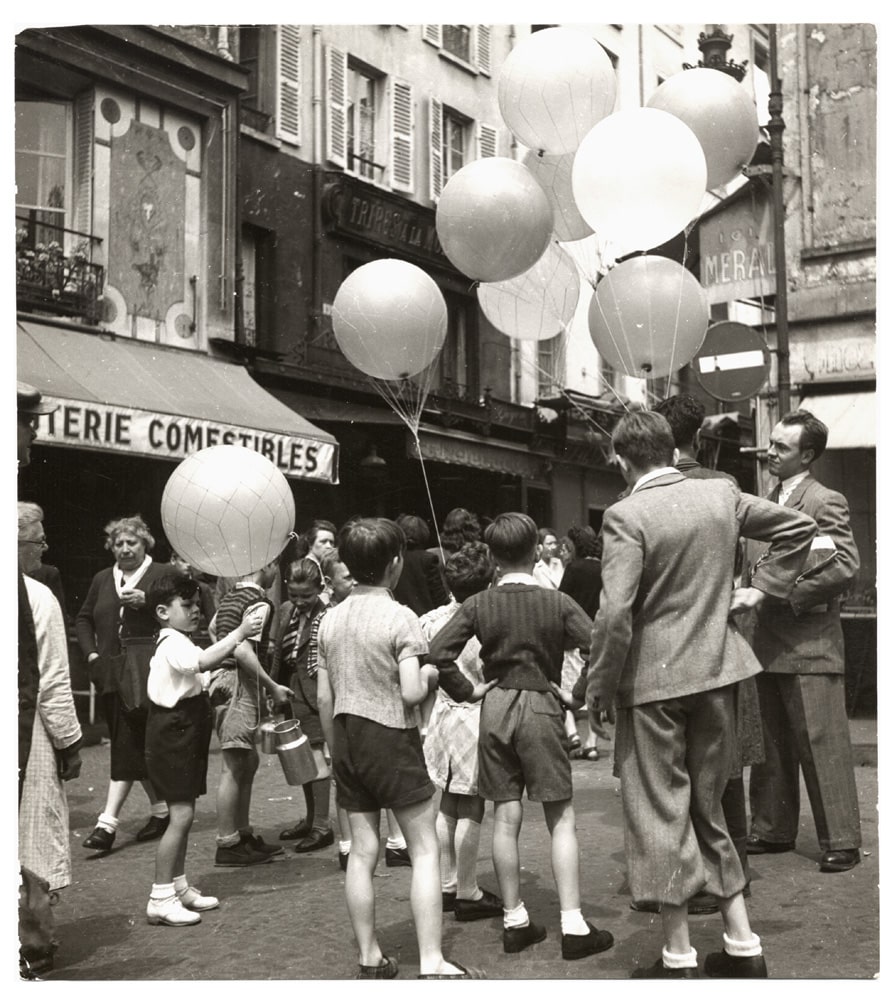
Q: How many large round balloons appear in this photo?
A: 9